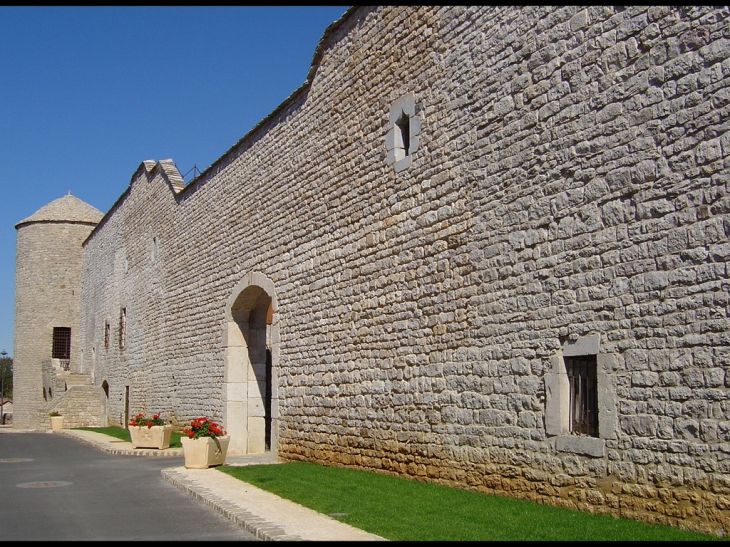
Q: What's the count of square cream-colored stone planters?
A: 3